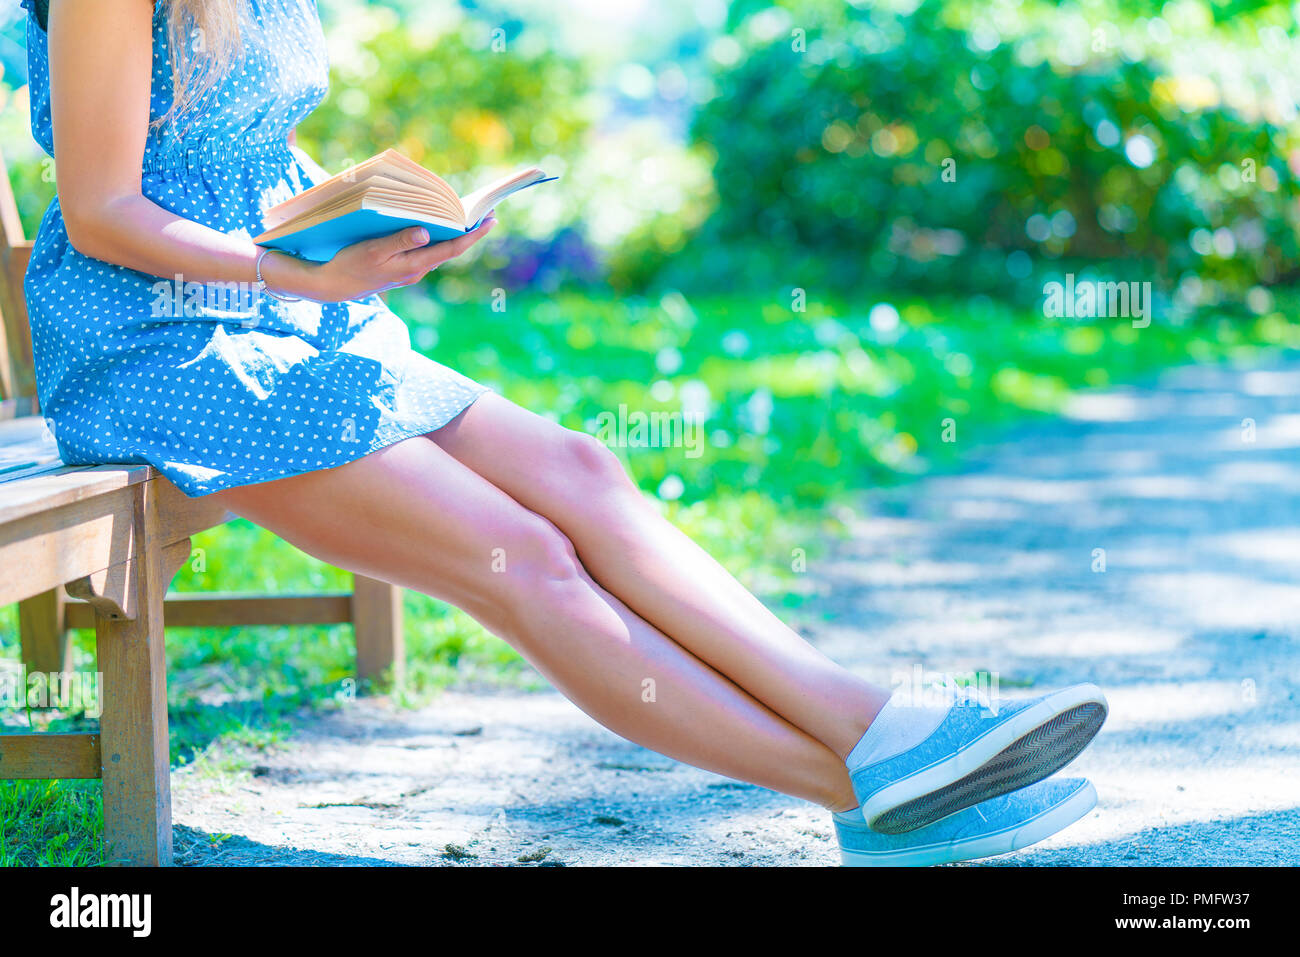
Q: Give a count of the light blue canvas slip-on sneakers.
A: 2